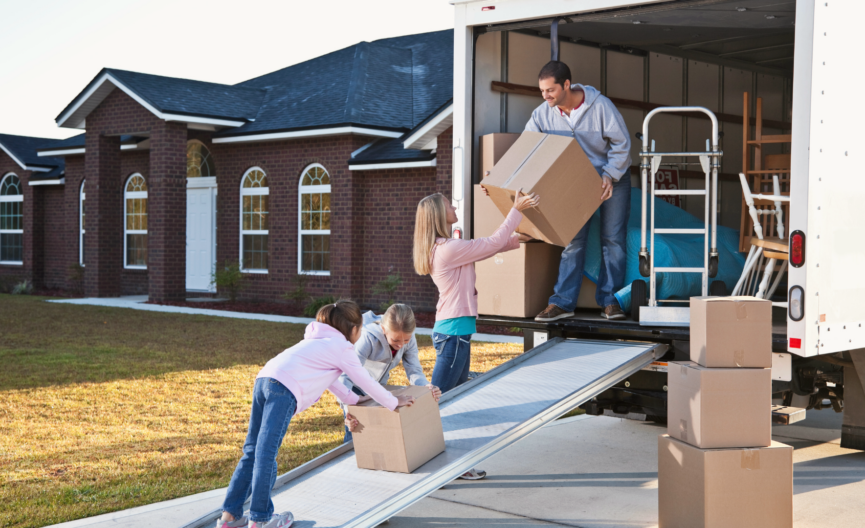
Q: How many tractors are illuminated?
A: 0